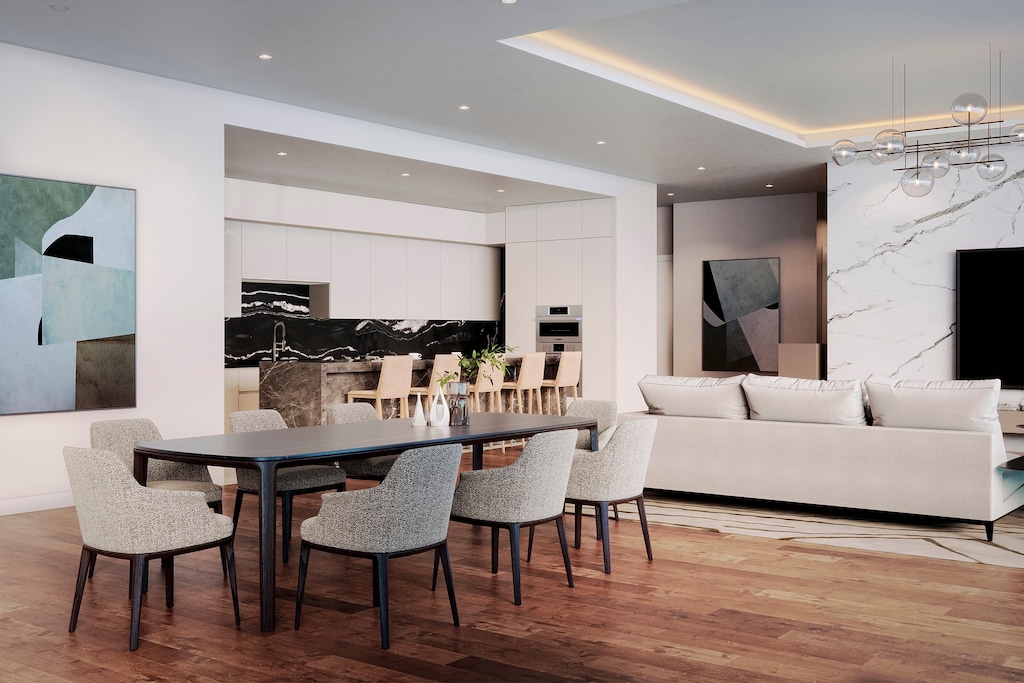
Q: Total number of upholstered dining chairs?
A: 8